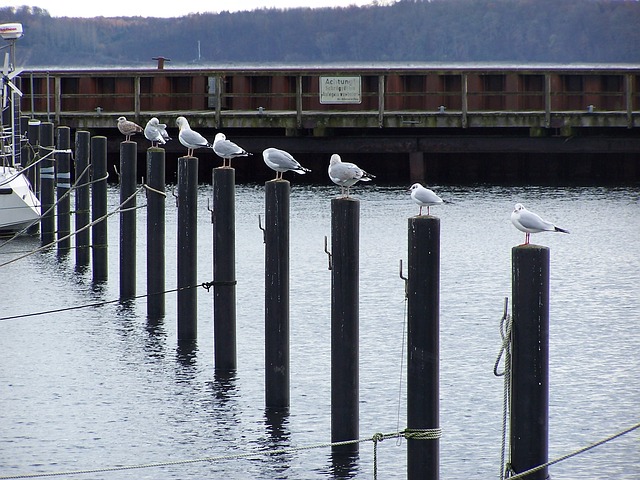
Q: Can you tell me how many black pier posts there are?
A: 14